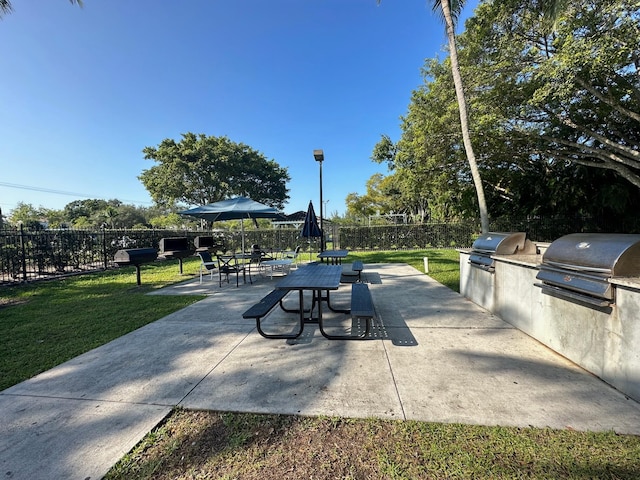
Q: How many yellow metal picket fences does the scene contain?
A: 0